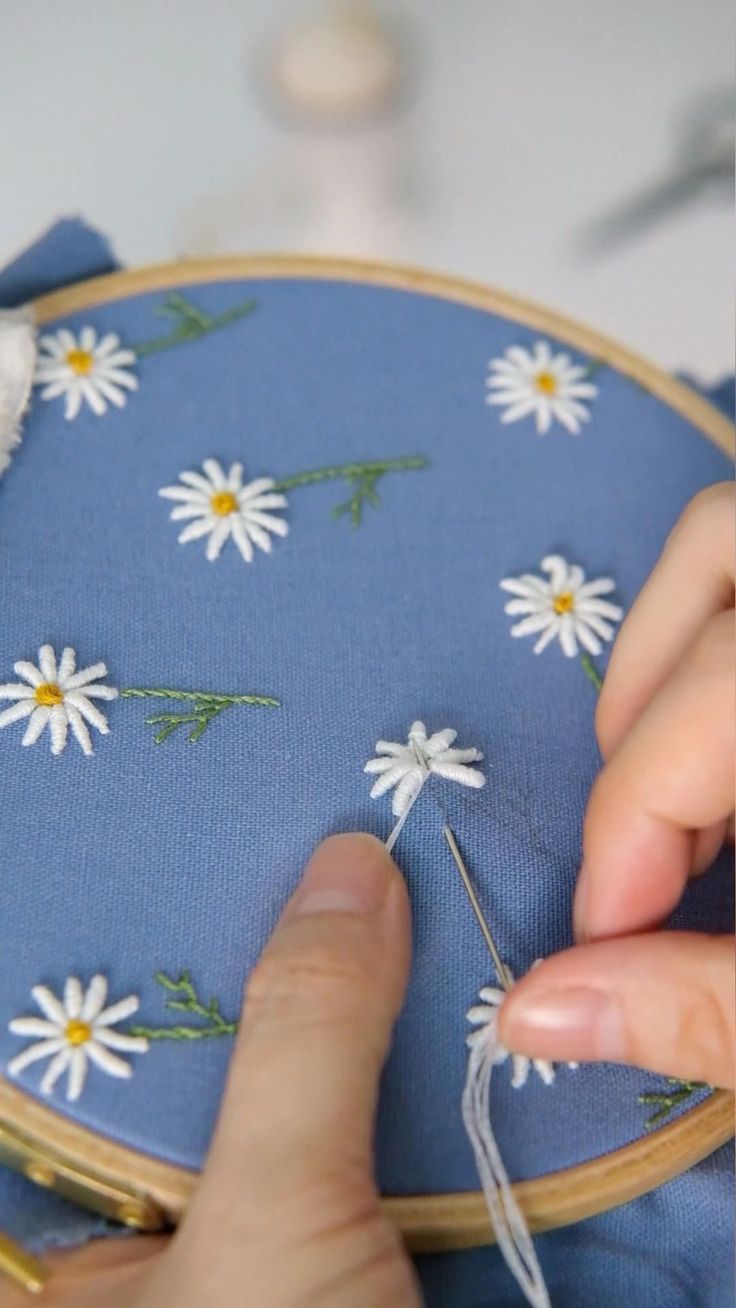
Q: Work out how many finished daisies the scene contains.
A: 6